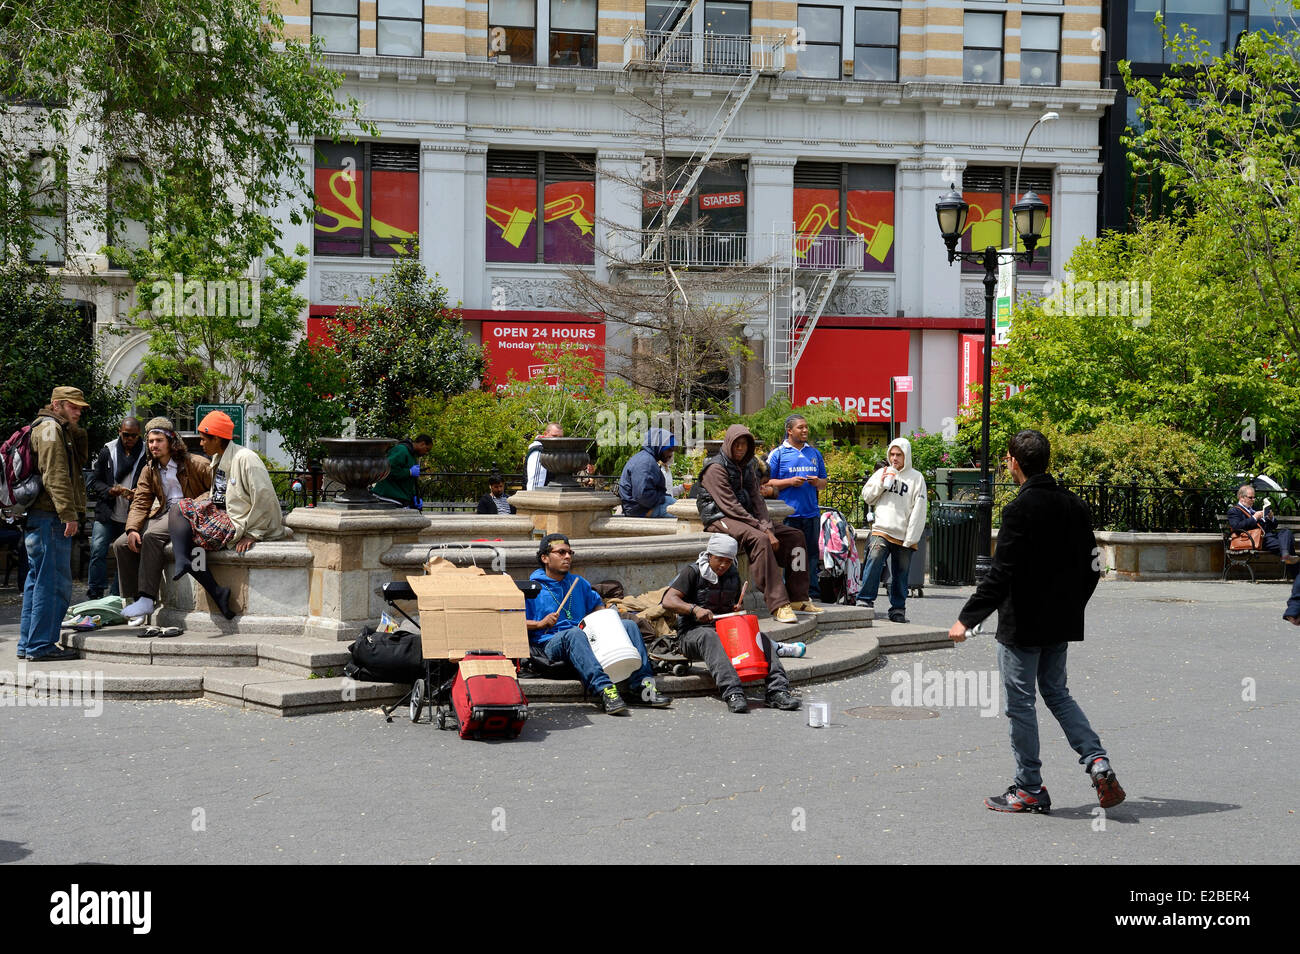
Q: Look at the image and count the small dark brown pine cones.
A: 0